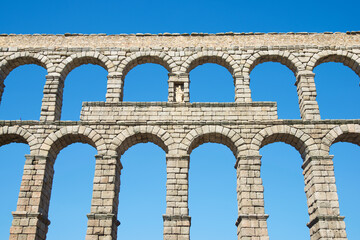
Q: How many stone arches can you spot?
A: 12